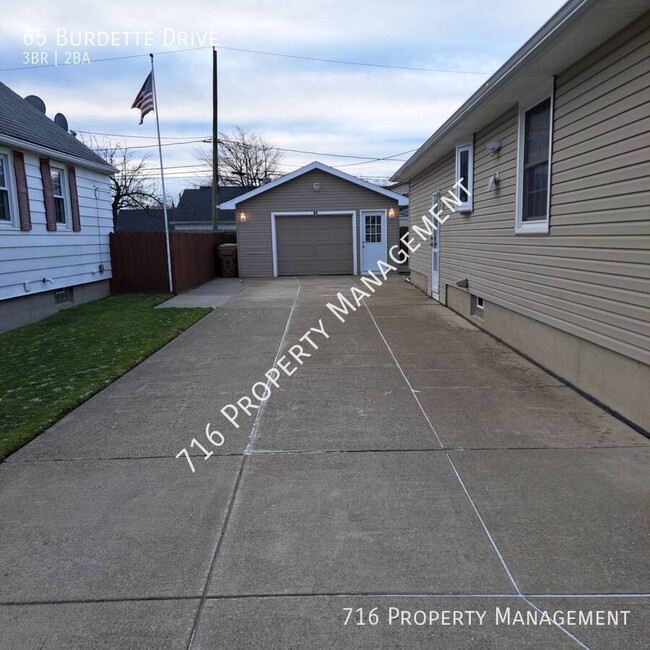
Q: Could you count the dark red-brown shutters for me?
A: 3